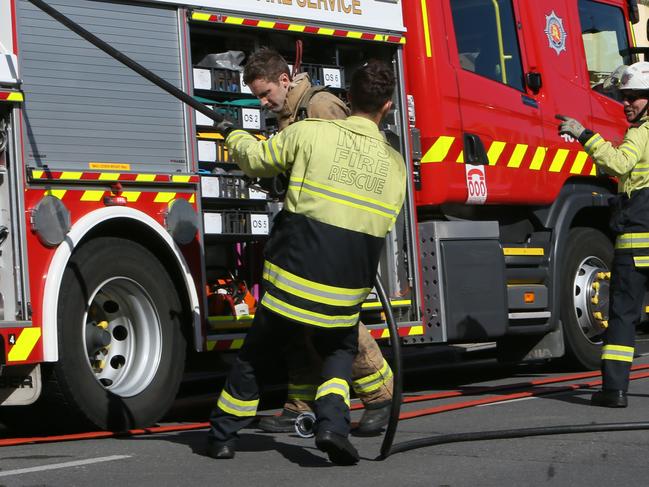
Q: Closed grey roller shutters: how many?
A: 1